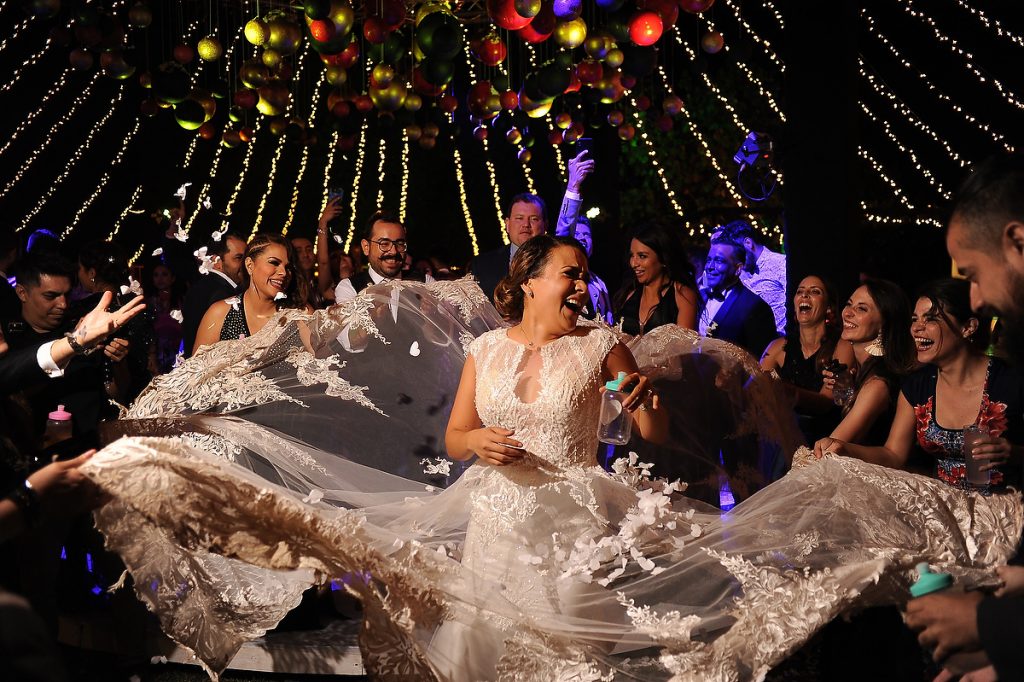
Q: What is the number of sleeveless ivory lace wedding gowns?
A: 1